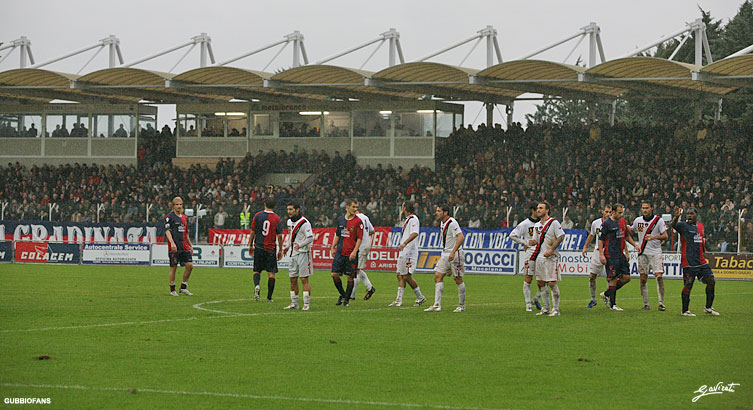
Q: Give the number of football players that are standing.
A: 13